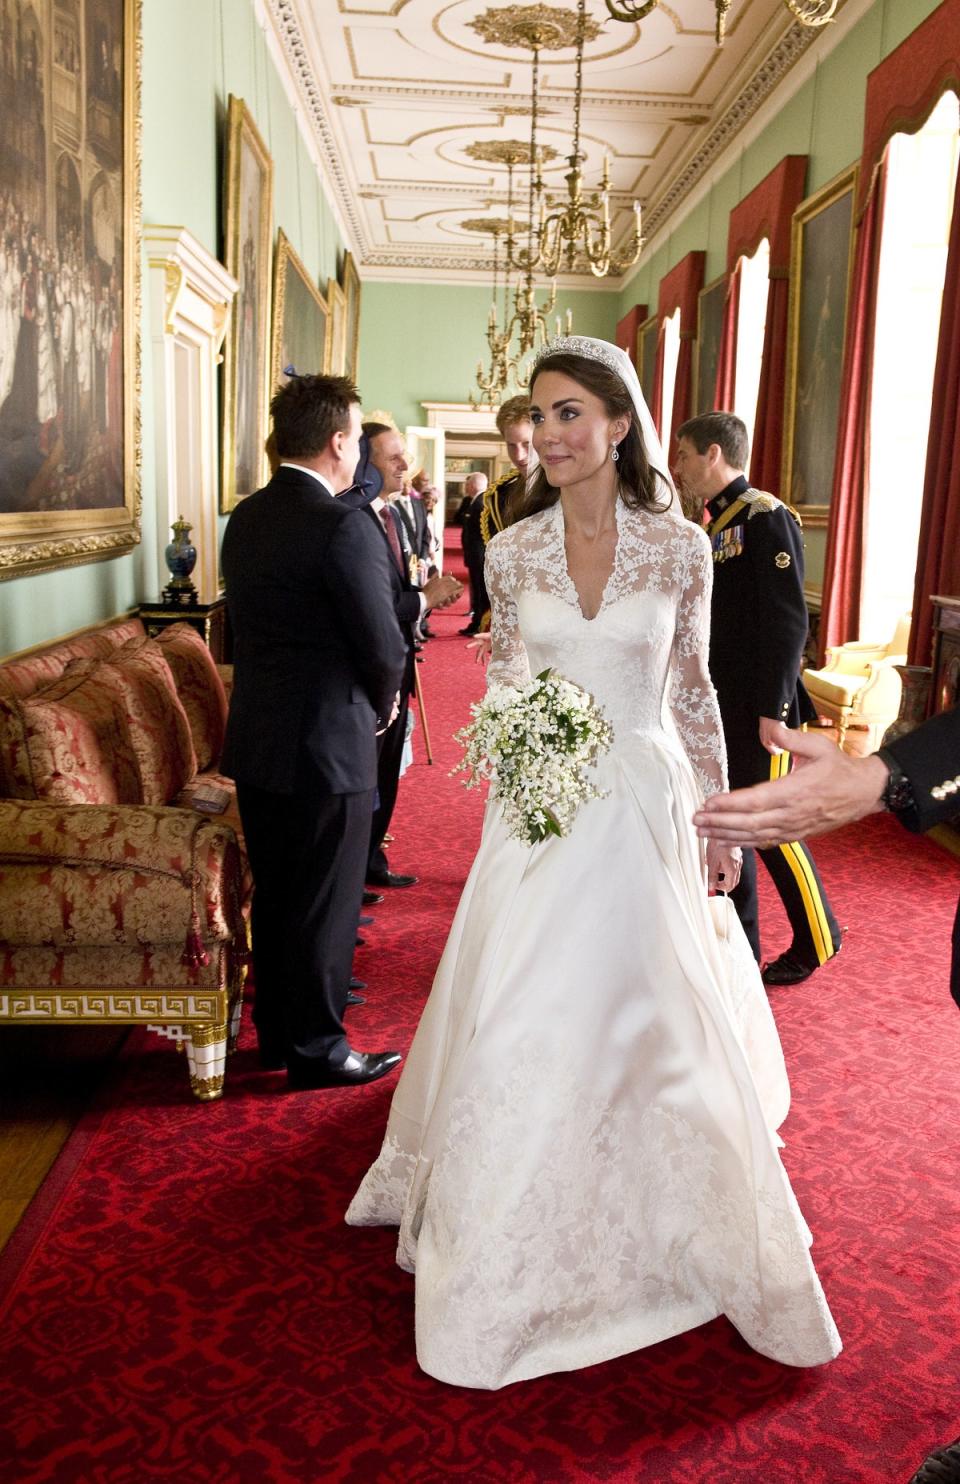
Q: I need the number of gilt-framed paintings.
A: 8